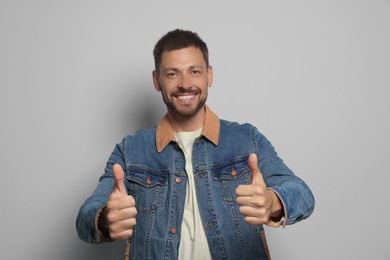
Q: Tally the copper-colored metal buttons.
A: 4